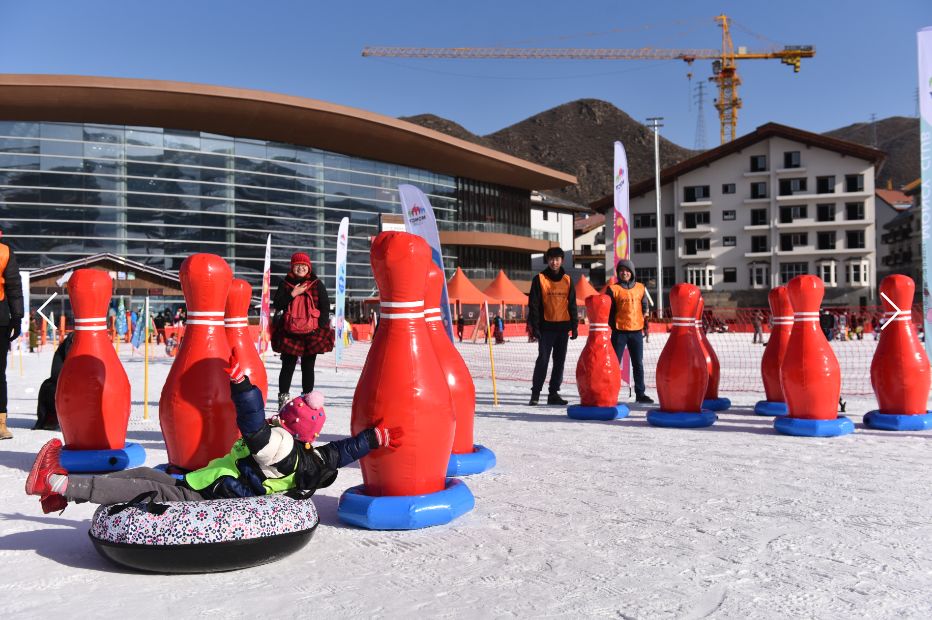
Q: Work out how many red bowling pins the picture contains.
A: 11